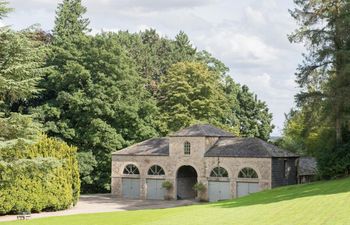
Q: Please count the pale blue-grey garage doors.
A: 4